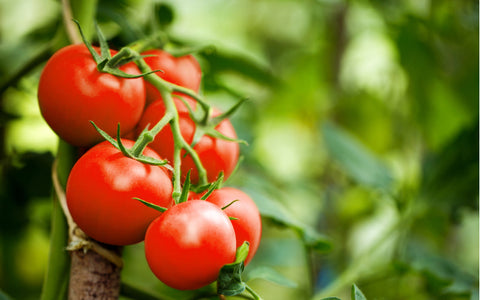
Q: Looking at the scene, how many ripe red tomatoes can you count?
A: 7